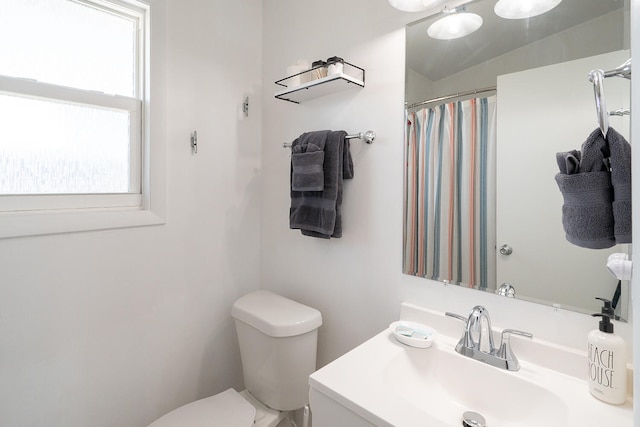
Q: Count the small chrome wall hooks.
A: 2